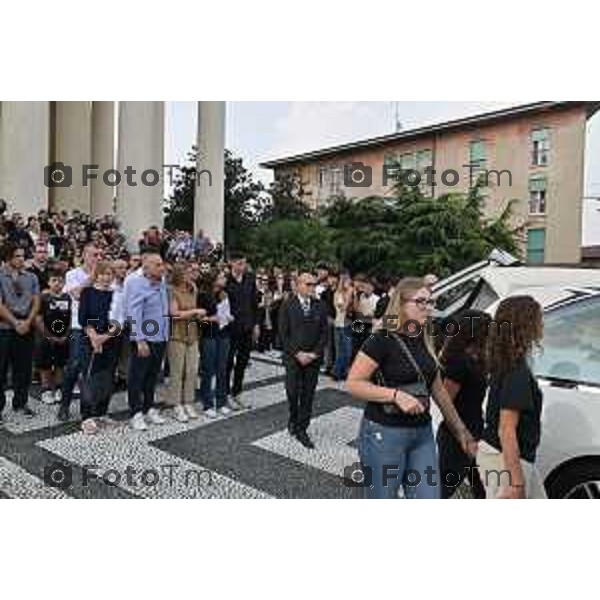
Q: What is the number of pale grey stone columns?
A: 5